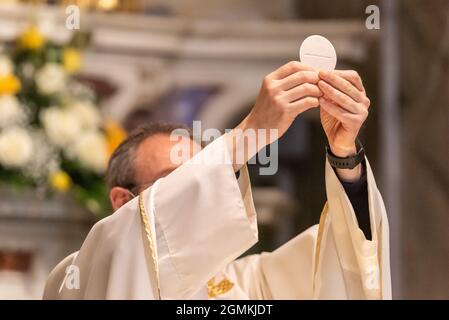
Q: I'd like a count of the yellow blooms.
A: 5